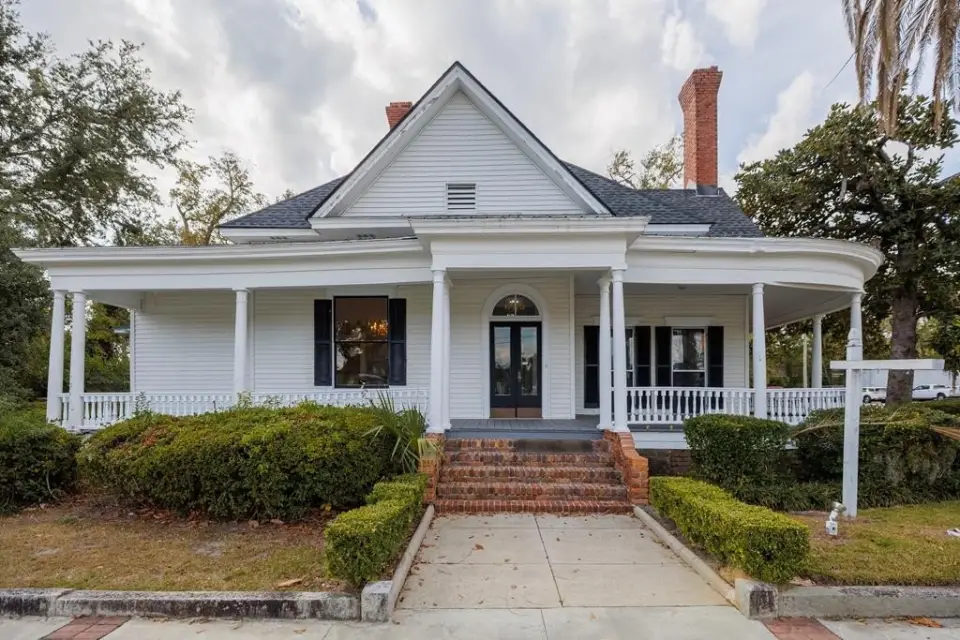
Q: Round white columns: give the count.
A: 10